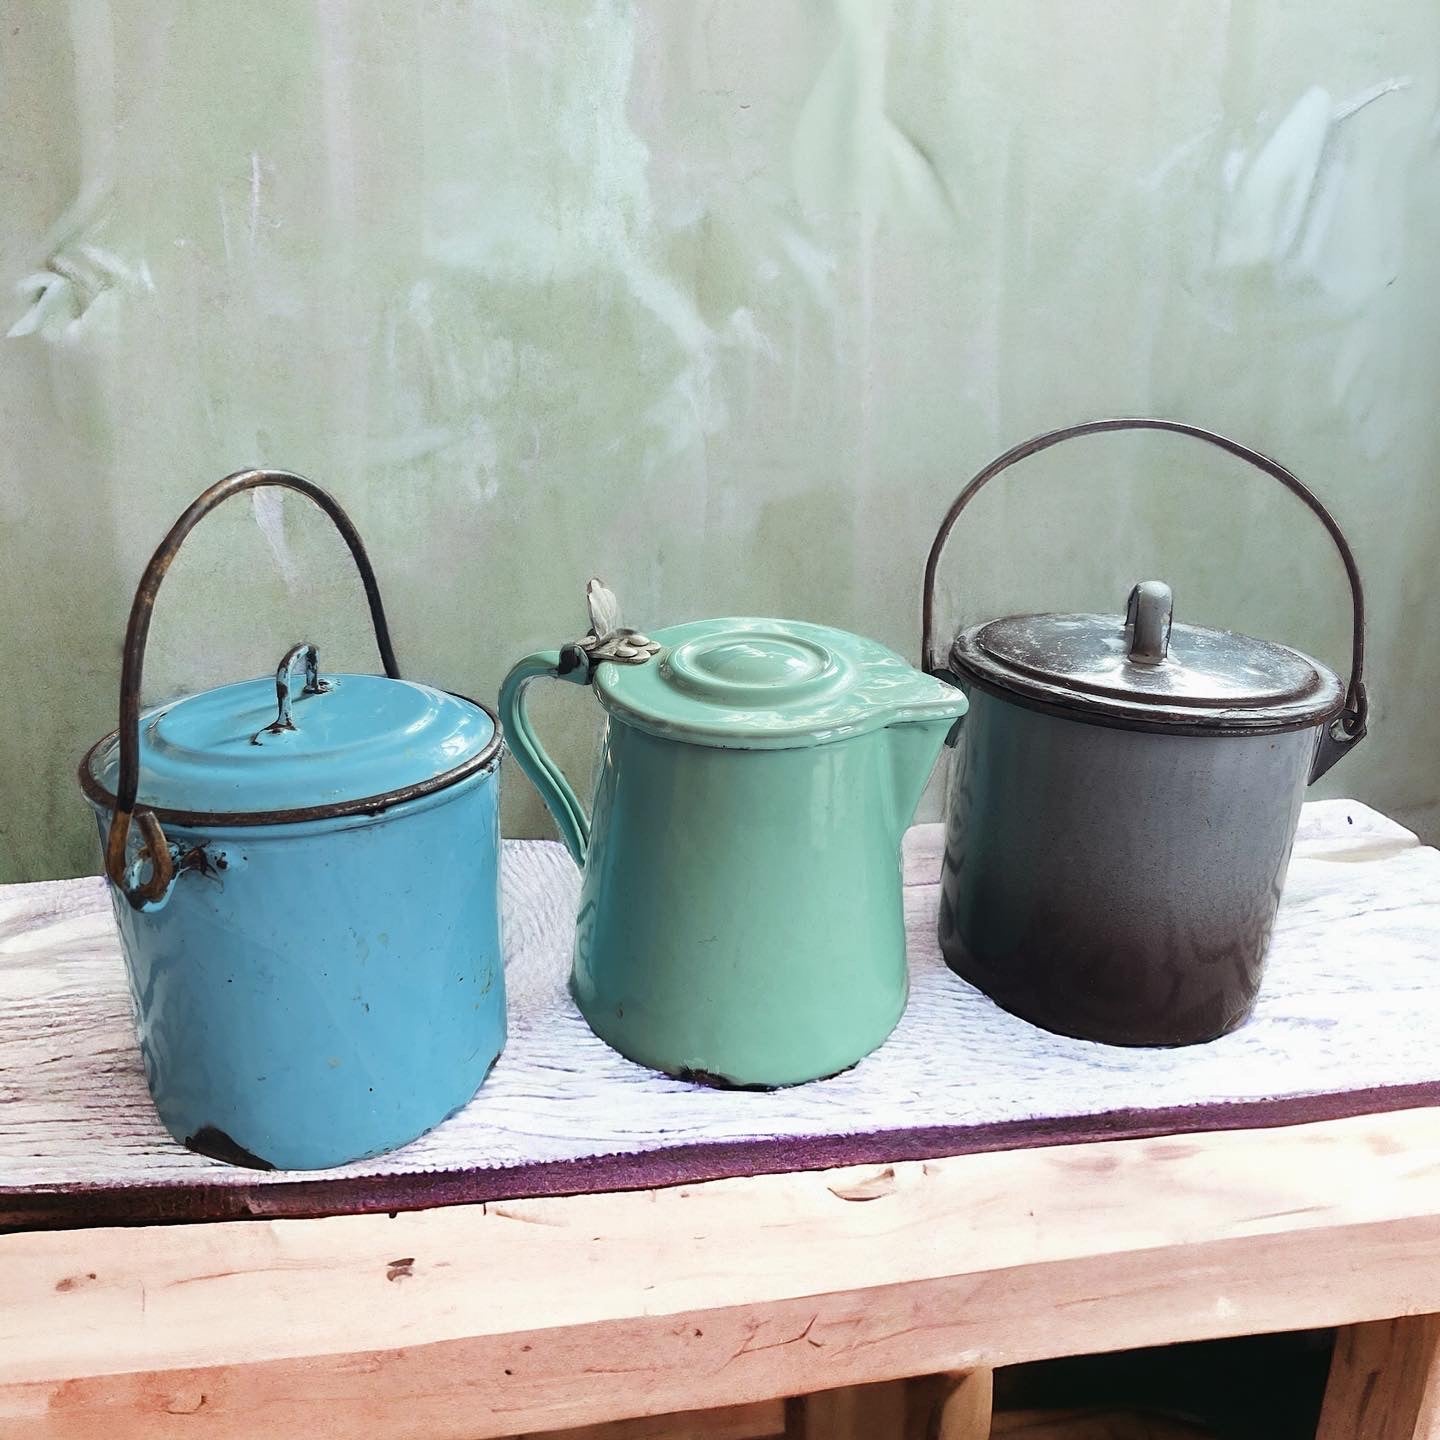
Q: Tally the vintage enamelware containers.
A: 3